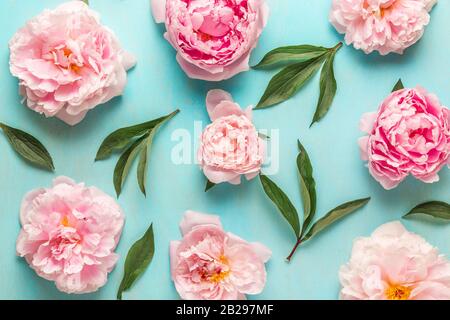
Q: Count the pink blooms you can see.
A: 8